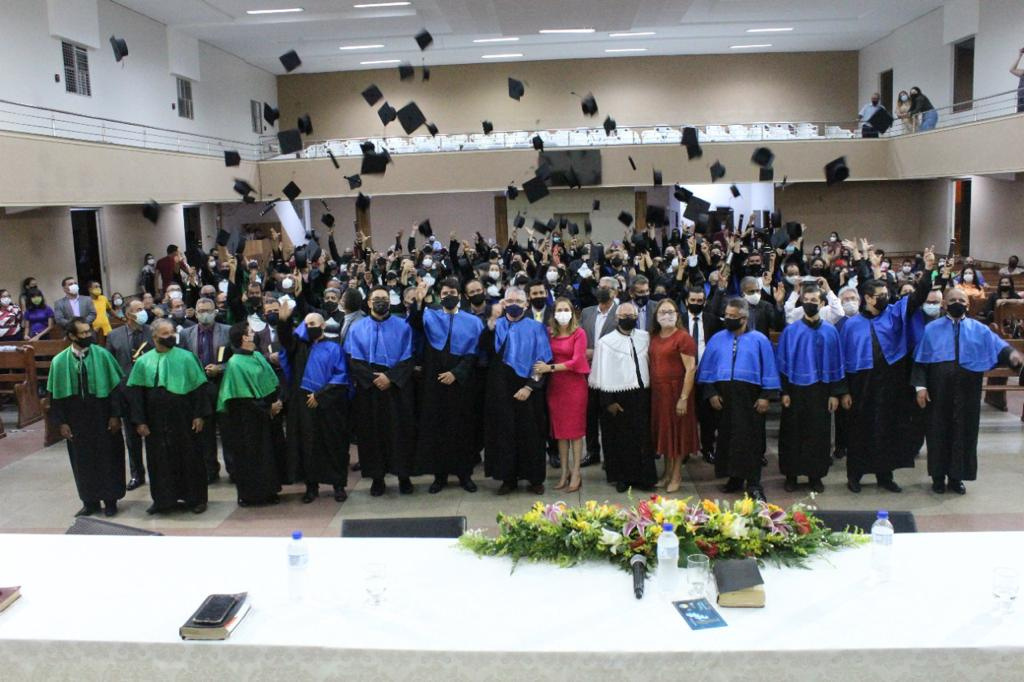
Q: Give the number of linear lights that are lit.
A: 11